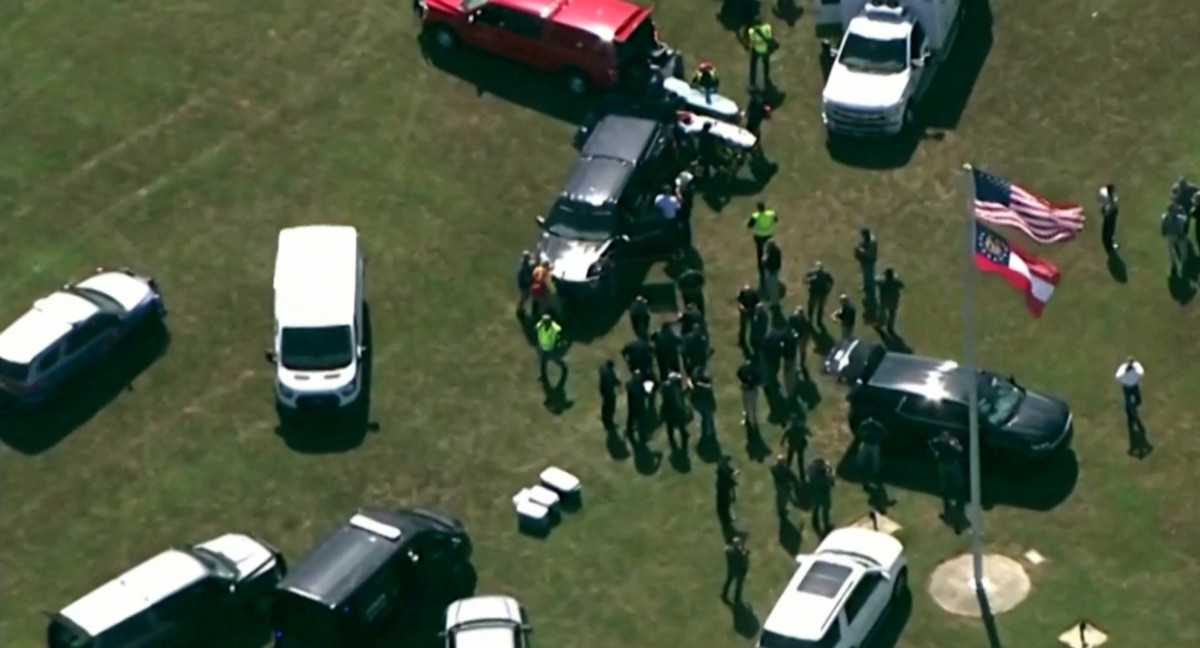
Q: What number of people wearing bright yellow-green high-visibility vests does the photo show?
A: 3